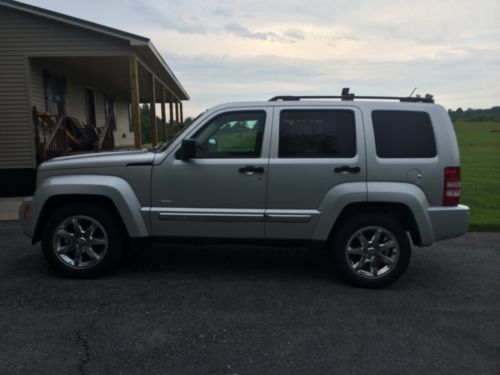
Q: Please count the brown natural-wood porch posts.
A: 6